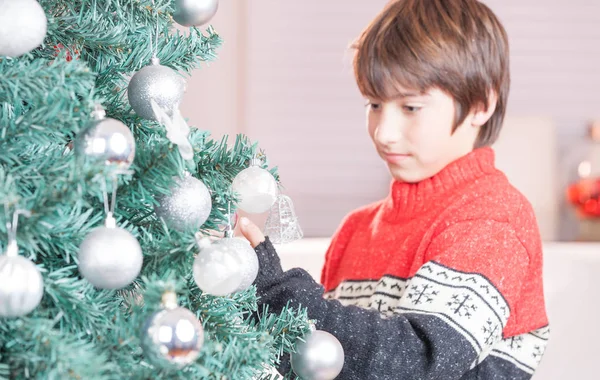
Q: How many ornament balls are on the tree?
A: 12